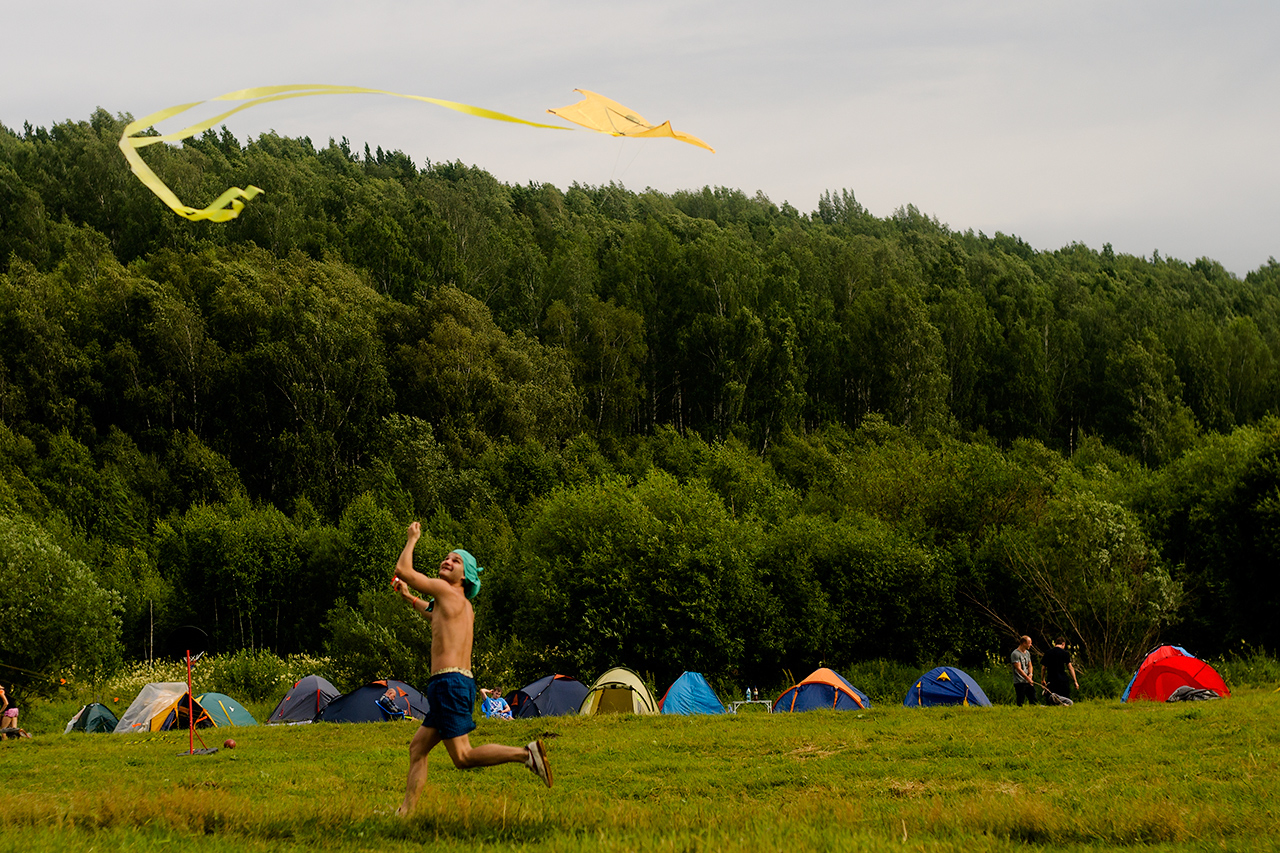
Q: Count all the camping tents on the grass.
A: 11